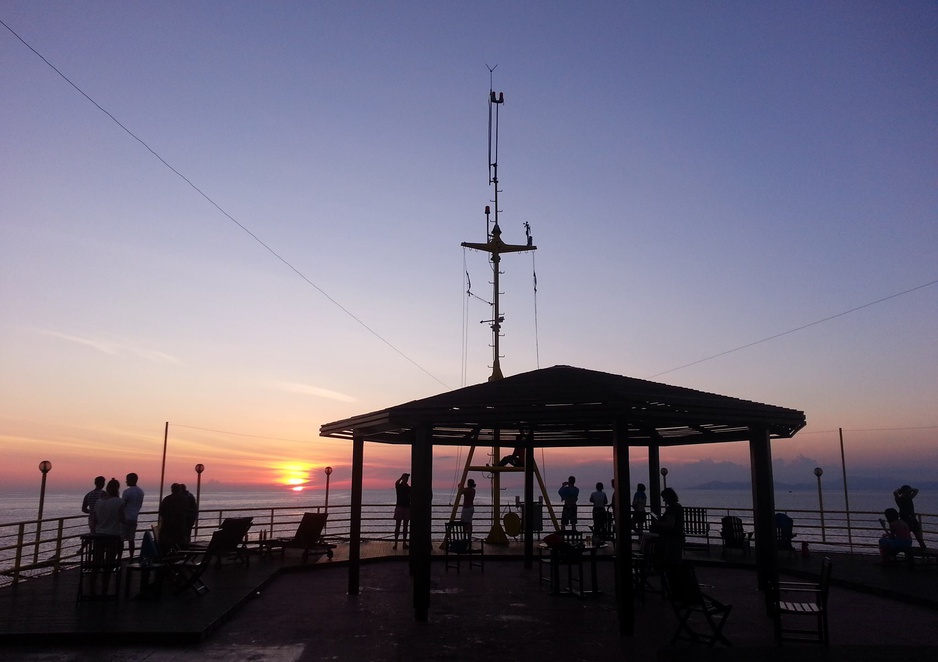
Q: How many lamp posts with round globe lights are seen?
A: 5